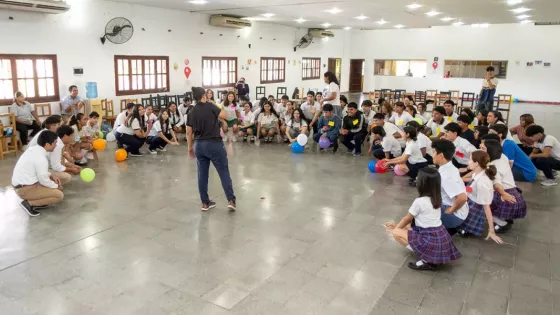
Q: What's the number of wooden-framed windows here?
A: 5